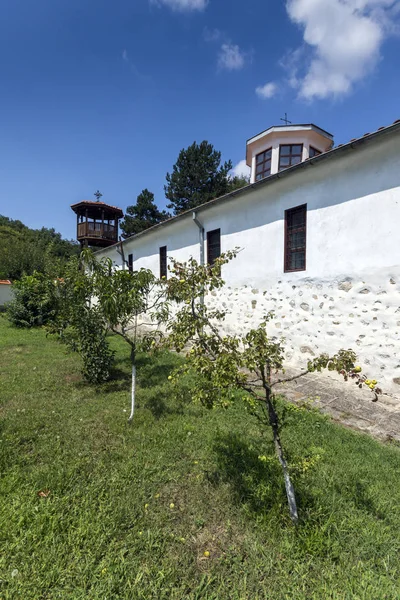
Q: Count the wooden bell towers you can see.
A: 1